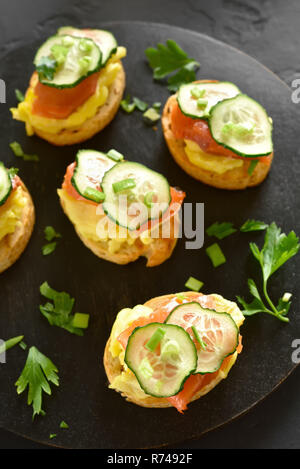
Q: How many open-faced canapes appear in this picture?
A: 5